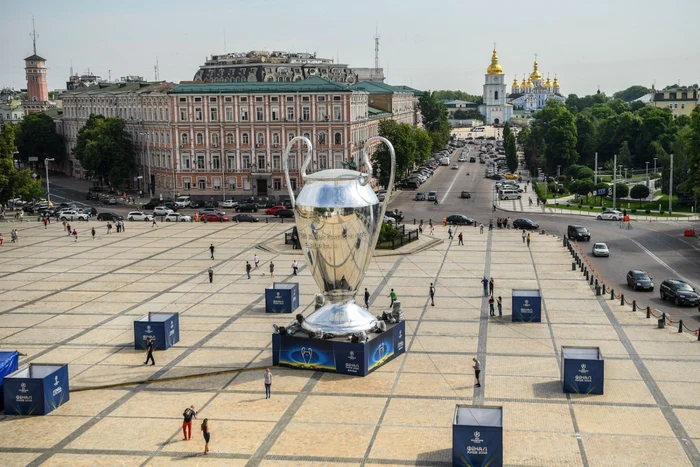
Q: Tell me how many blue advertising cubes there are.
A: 6